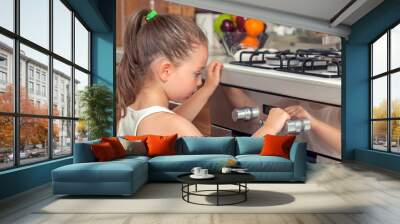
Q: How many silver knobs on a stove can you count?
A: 2